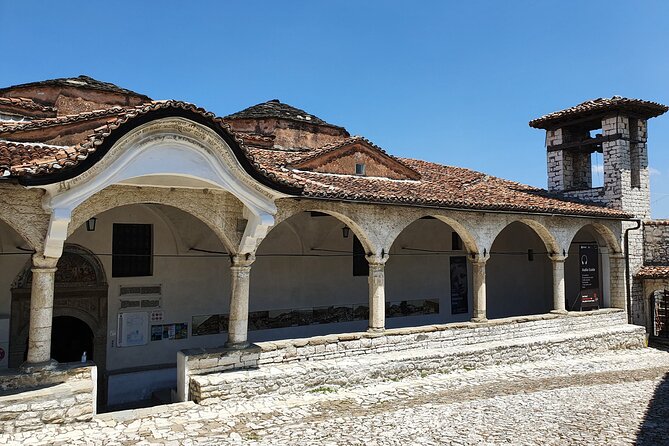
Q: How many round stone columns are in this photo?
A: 5